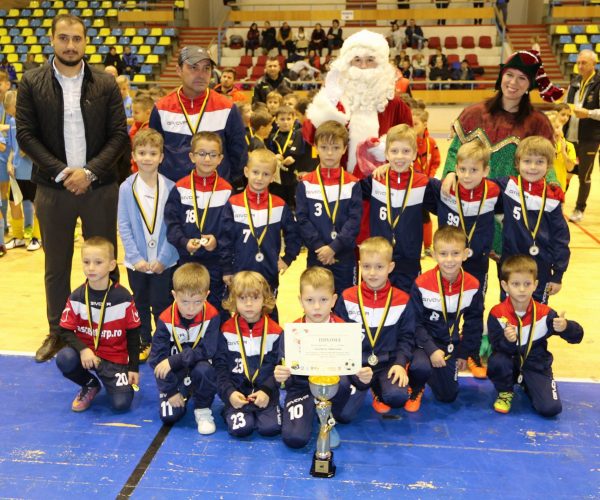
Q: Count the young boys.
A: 14